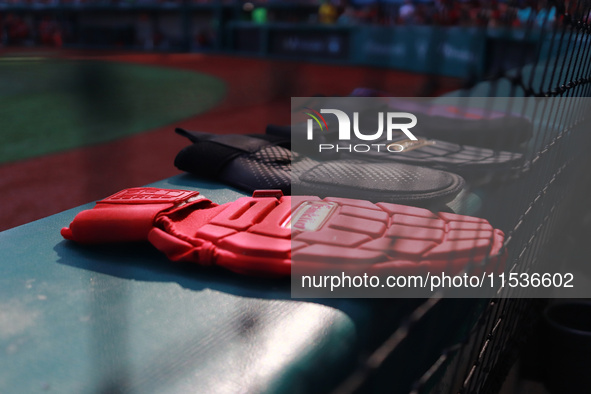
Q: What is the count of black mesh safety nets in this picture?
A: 1